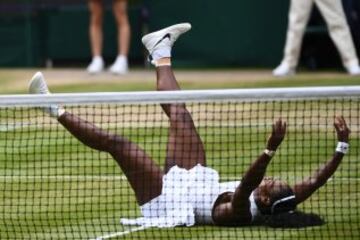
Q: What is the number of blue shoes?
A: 0